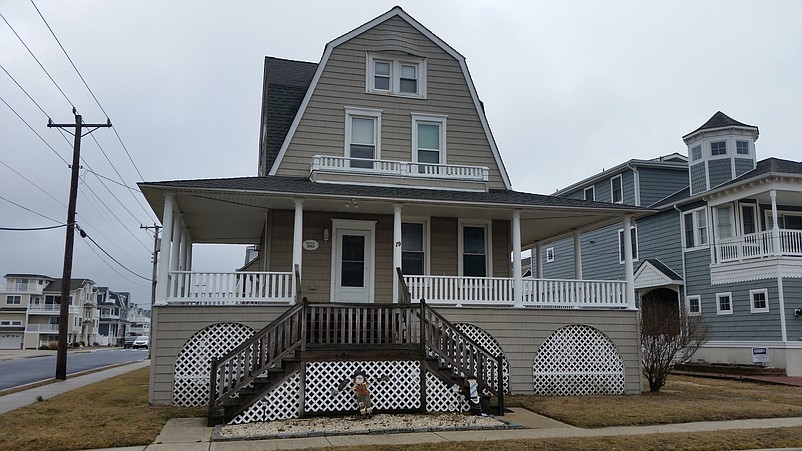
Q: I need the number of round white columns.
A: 10